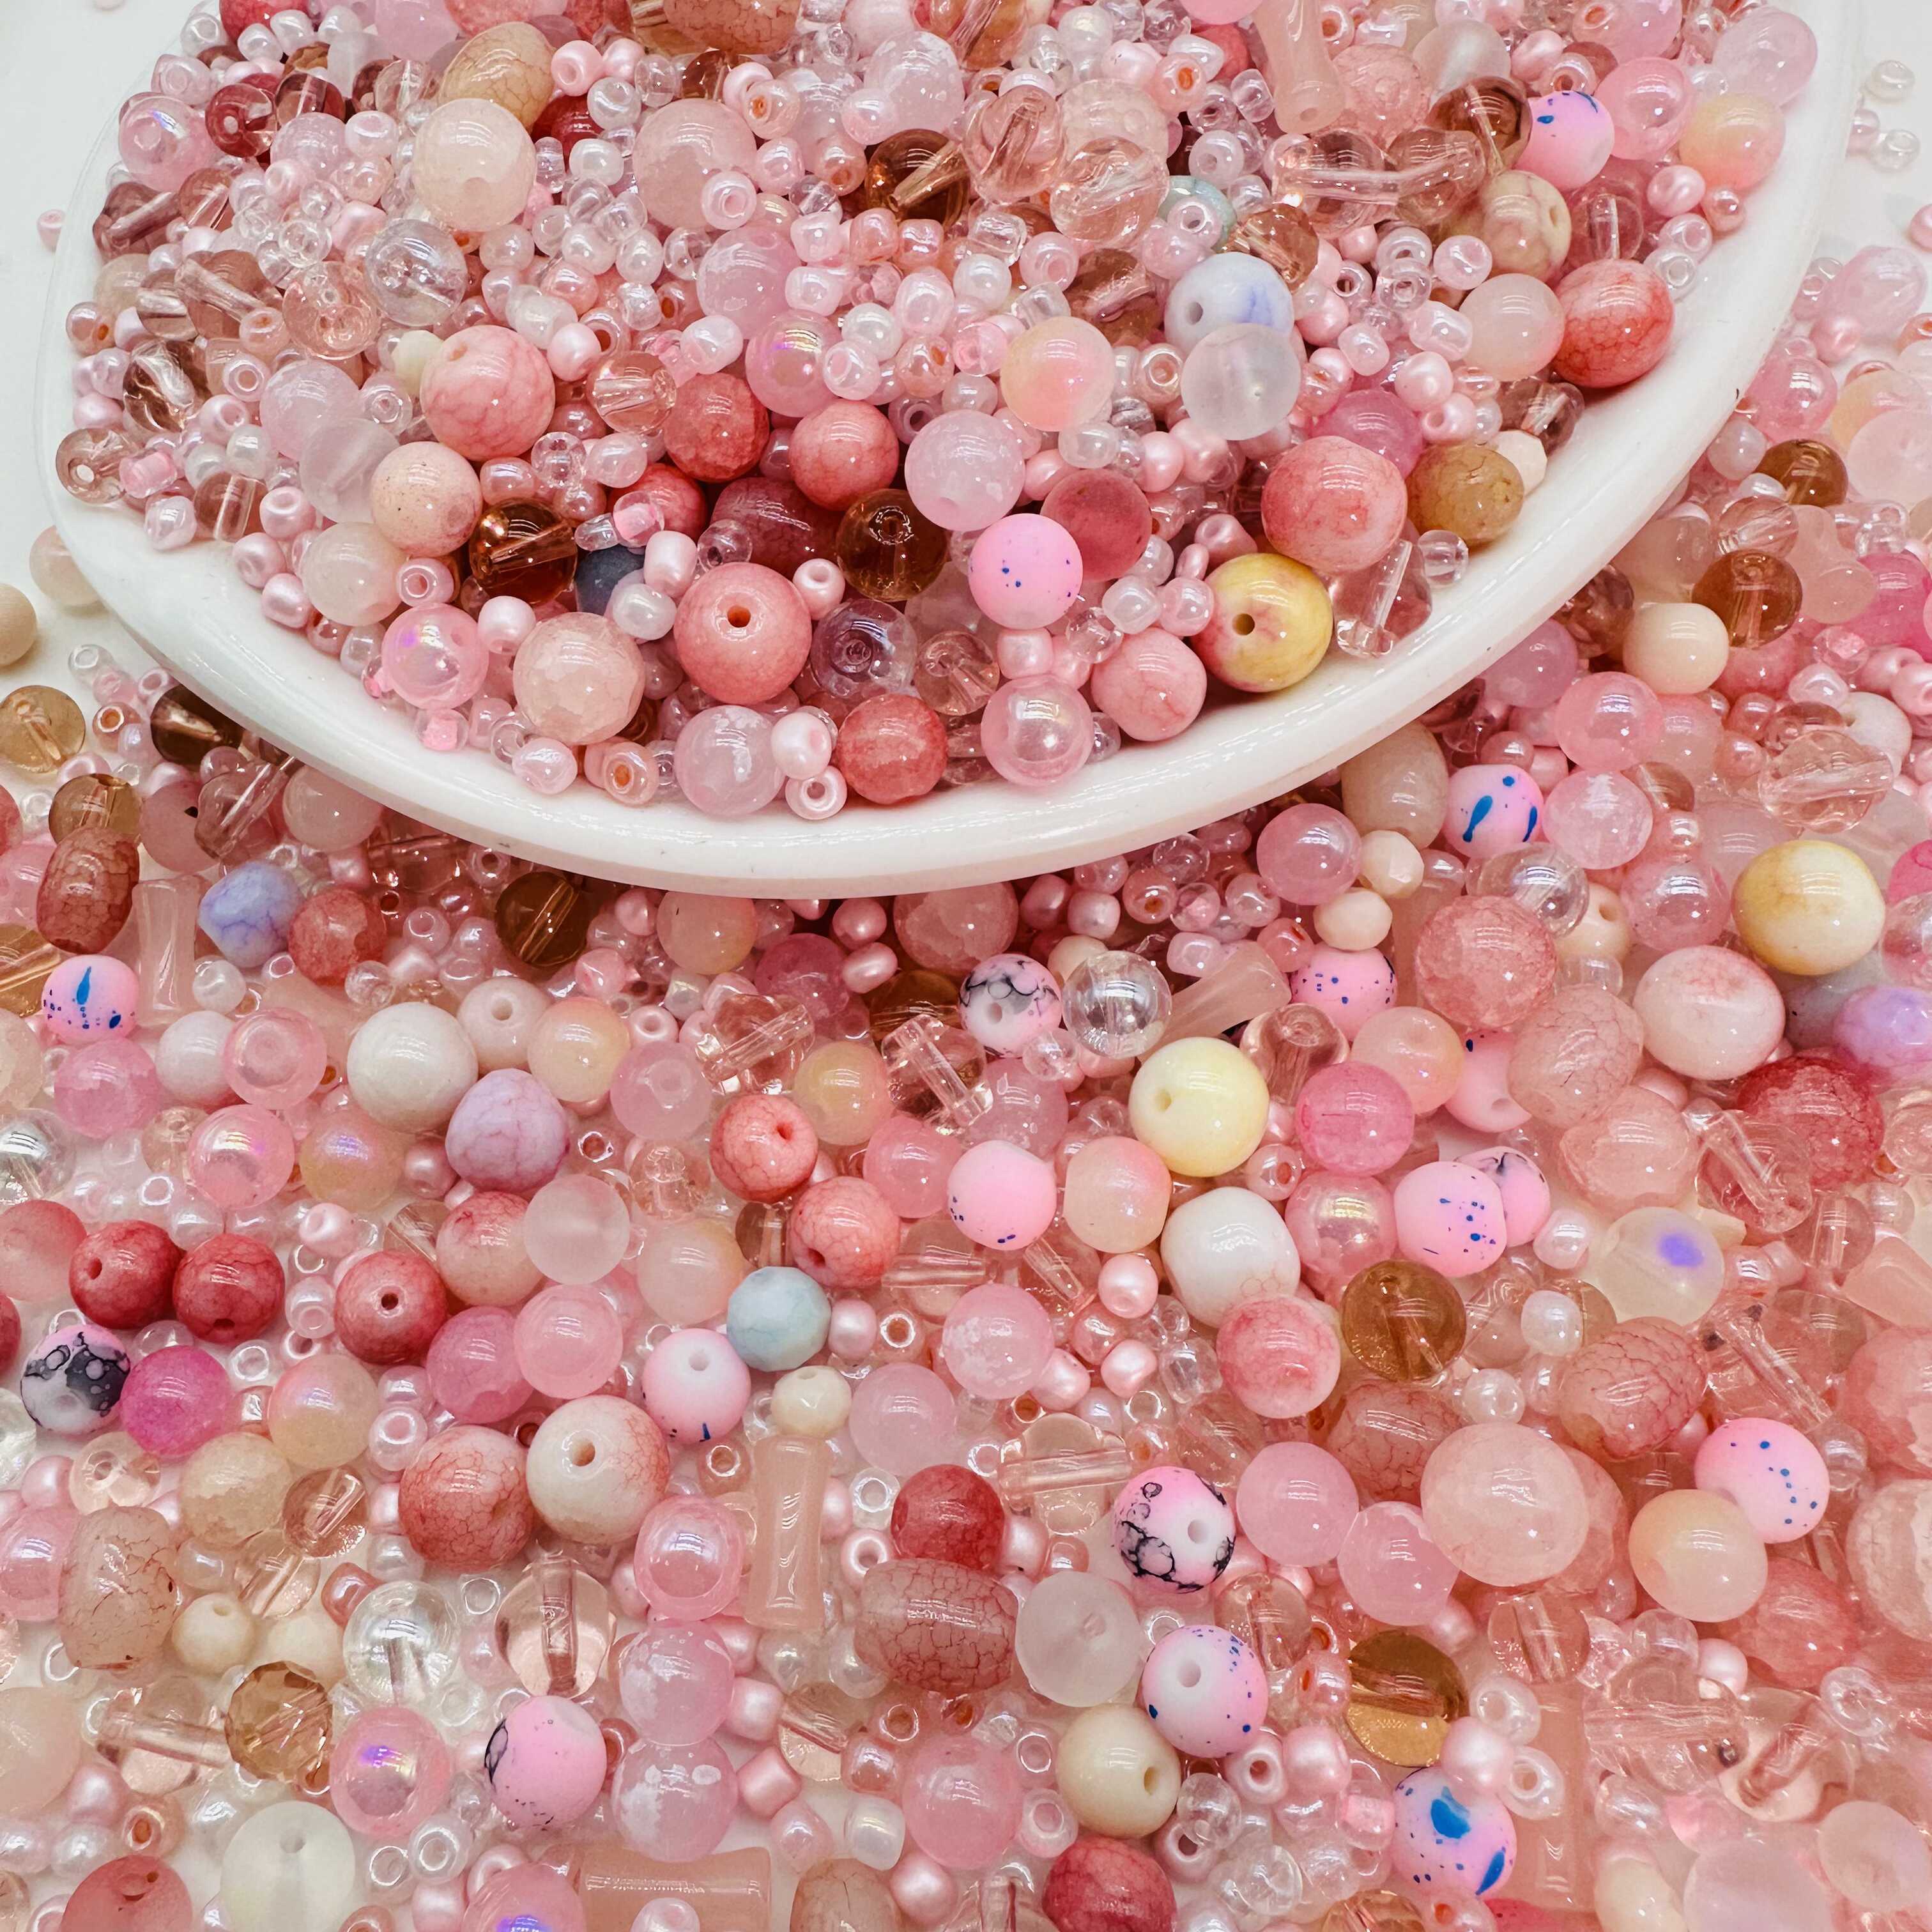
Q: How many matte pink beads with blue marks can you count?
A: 12